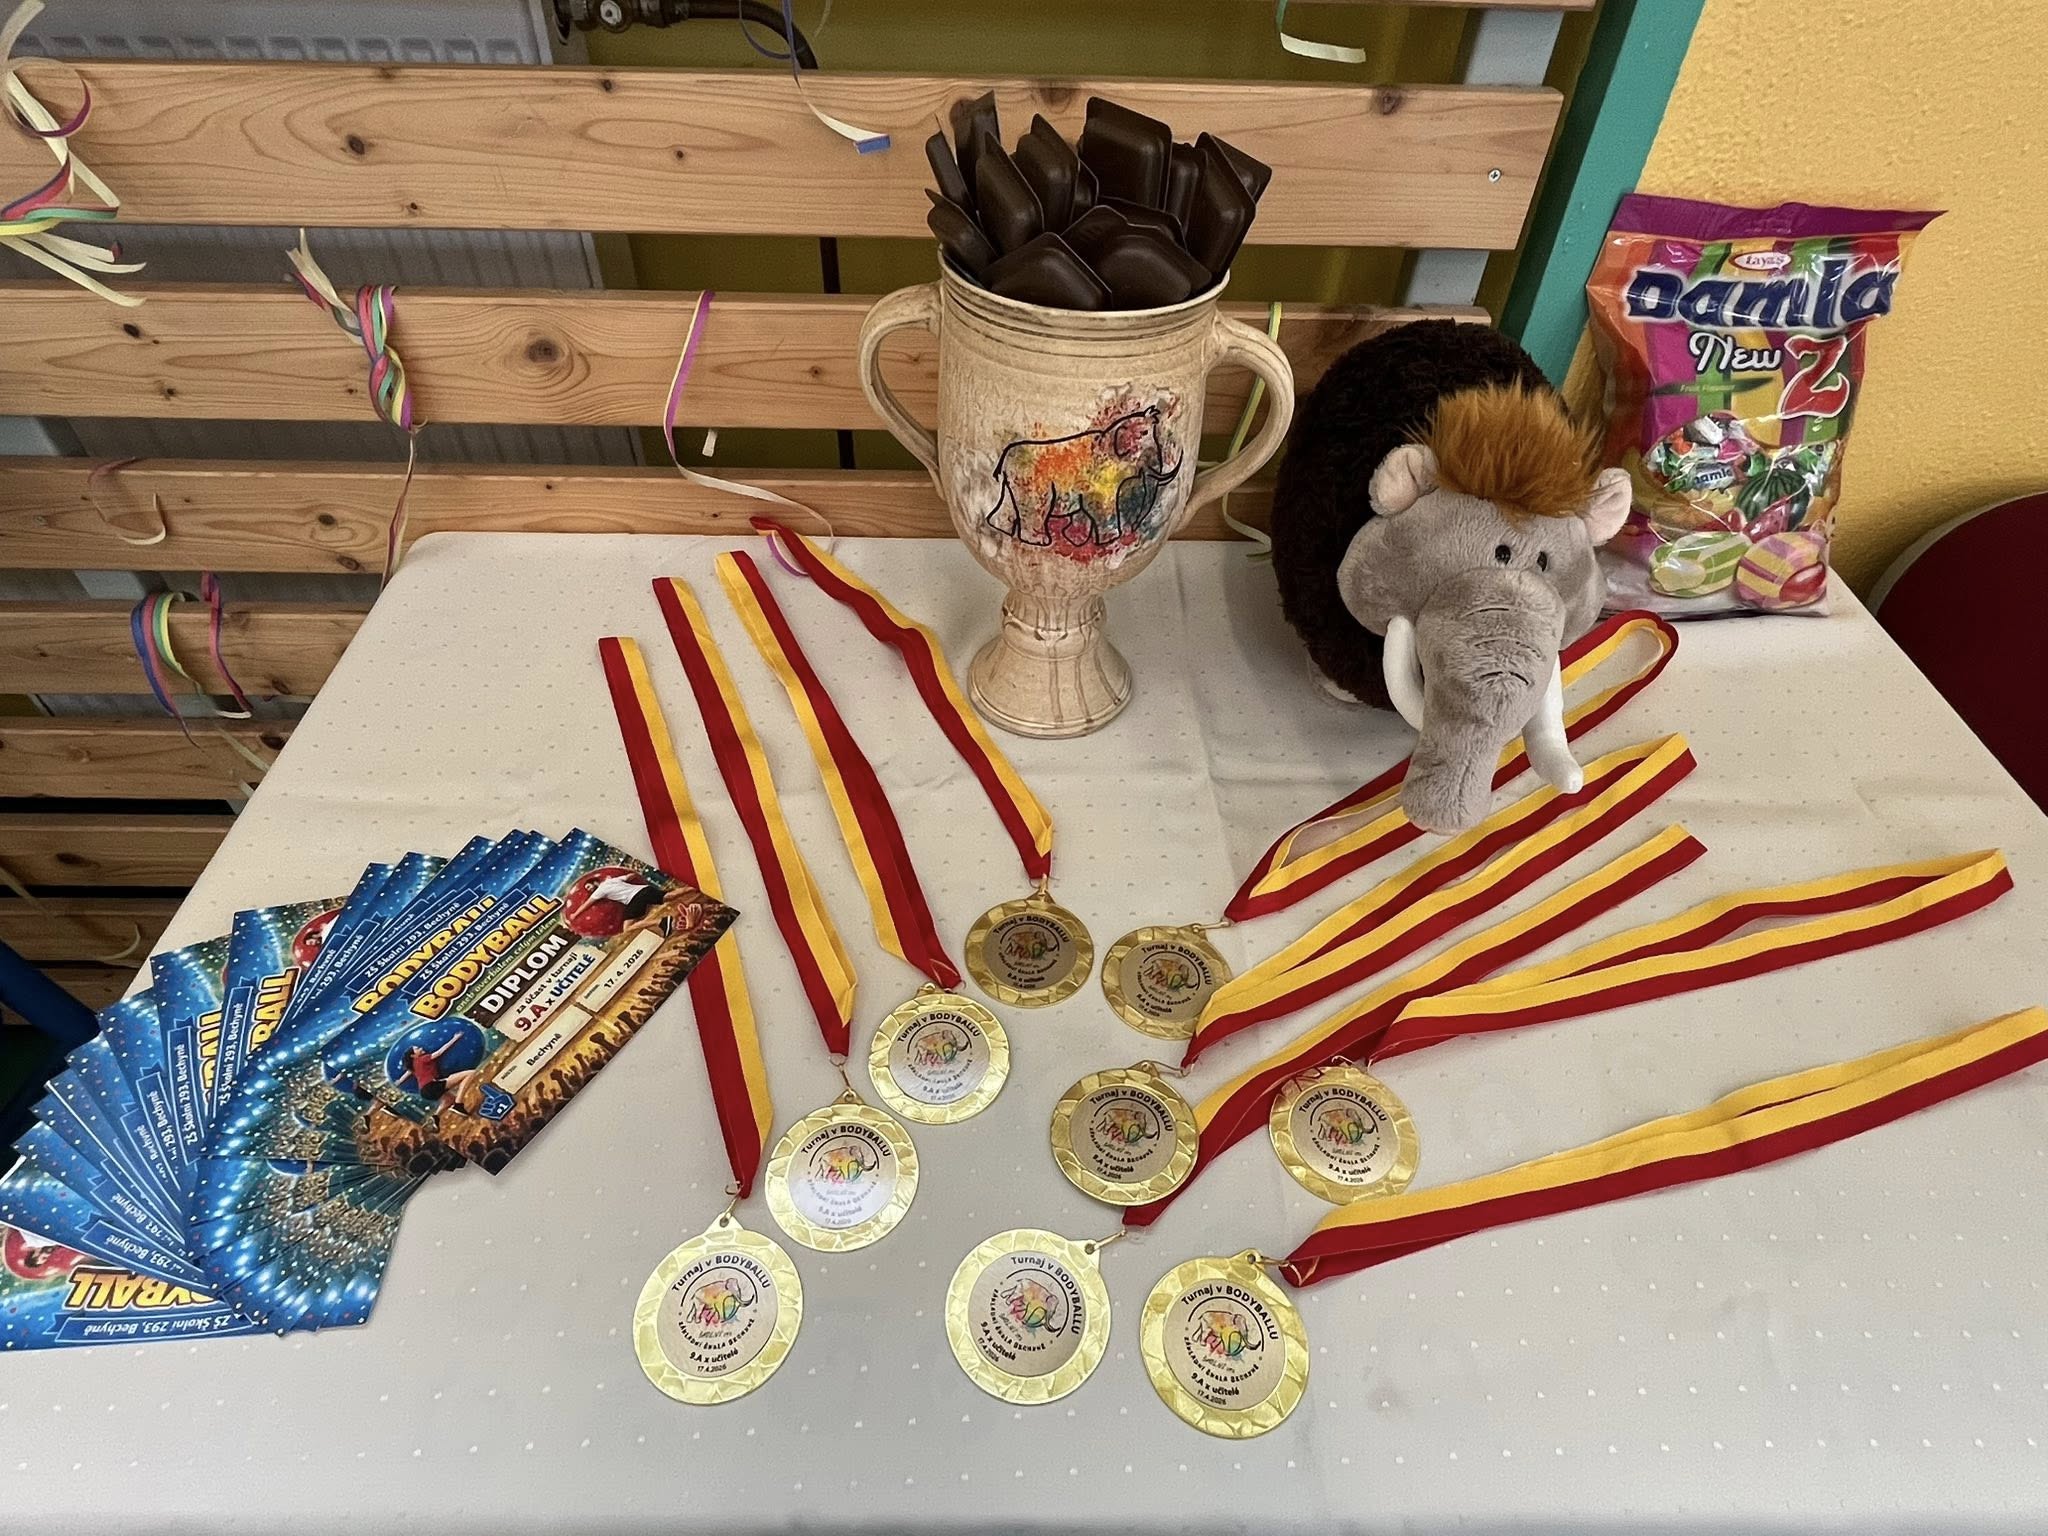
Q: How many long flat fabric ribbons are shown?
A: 9